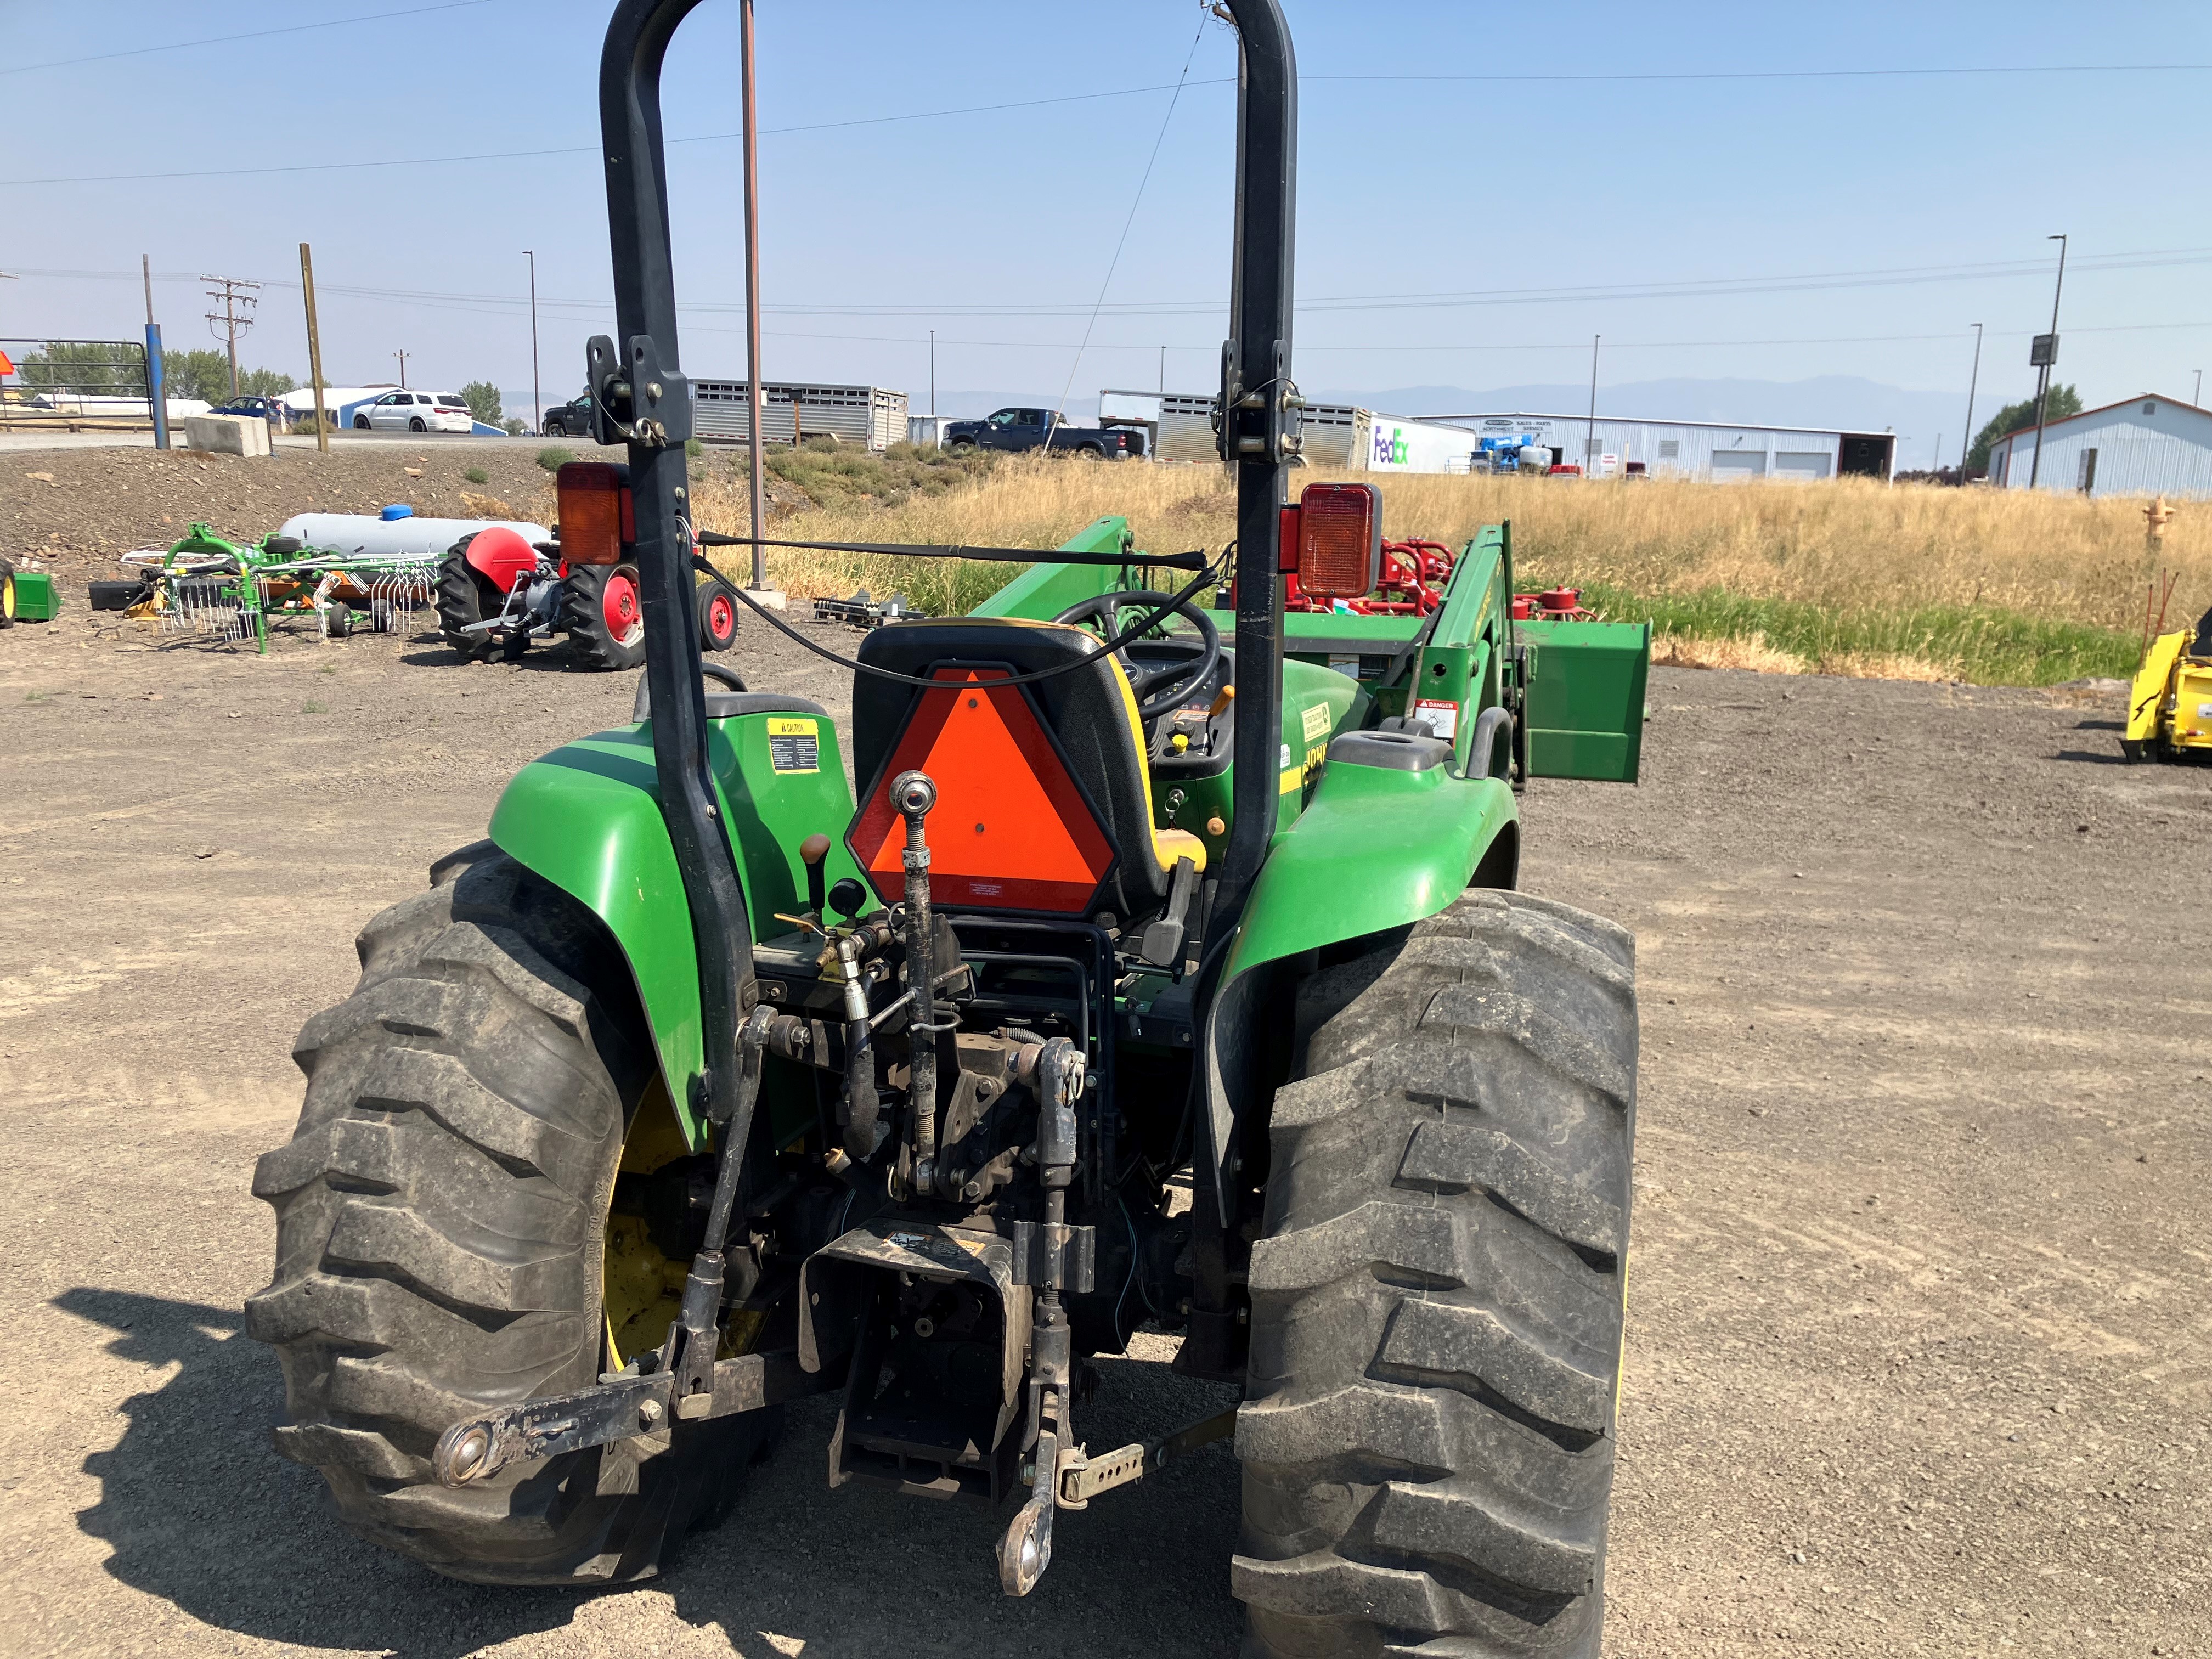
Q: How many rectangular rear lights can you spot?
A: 2